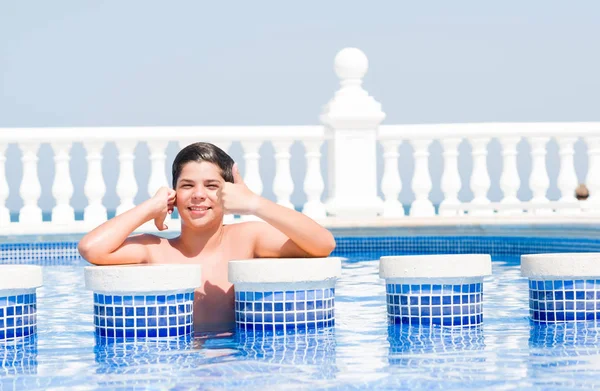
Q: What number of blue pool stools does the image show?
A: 5